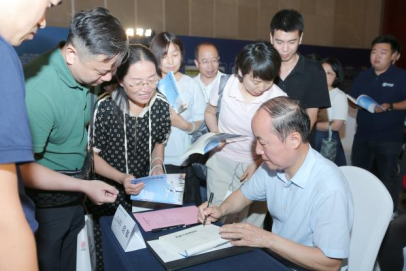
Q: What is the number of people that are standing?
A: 9